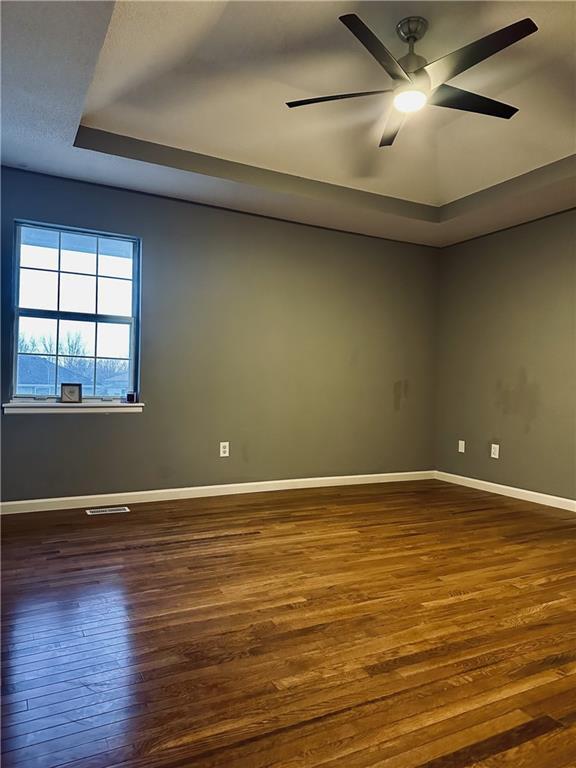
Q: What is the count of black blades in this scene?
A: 5